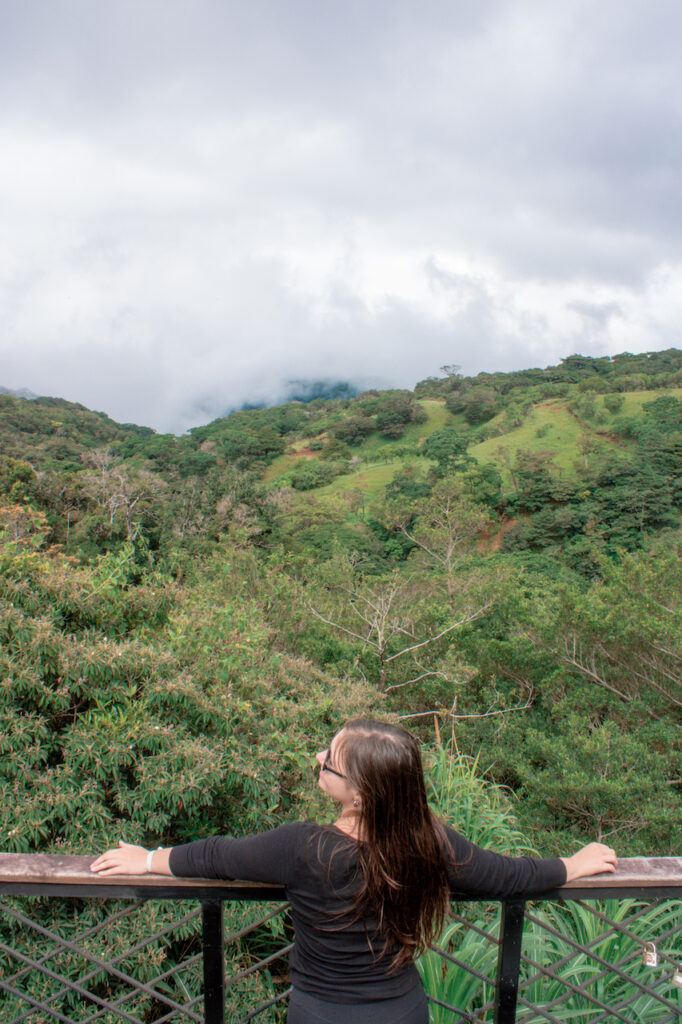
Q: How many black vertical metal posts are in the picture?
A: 2